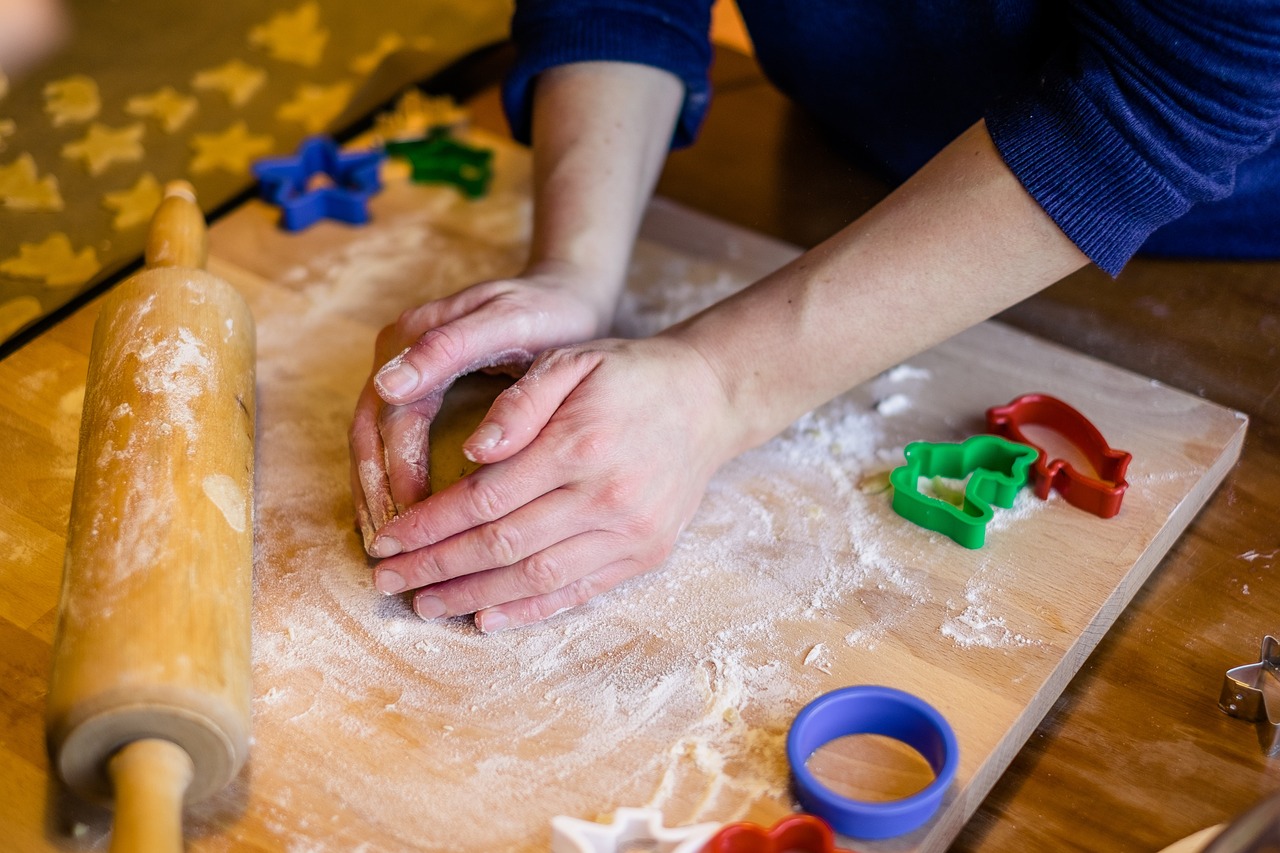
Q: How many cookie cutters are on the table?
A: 8